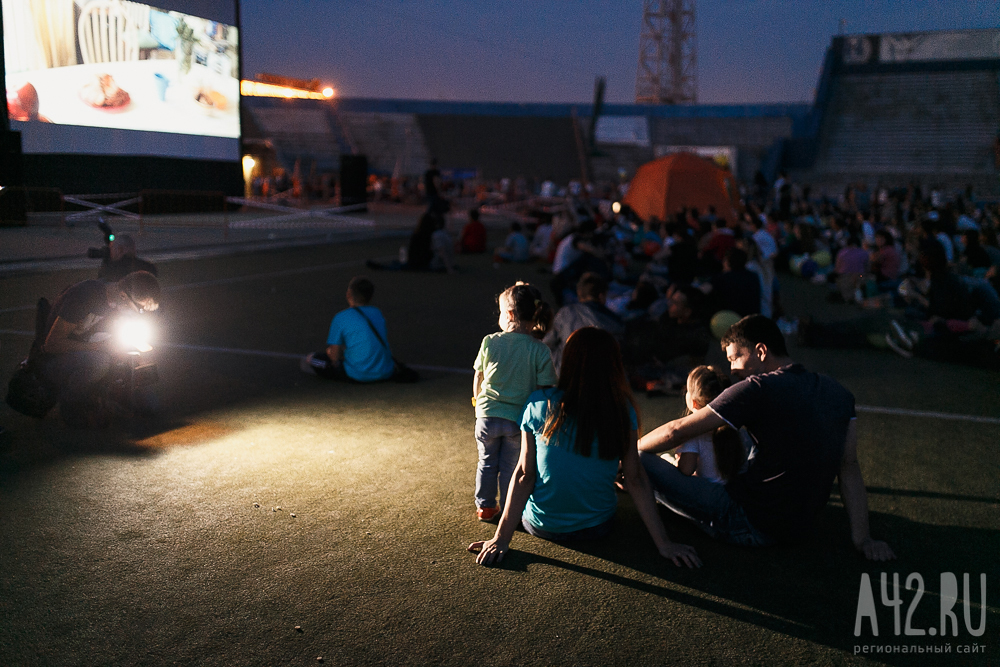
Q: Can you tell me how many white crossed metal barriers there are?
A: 2